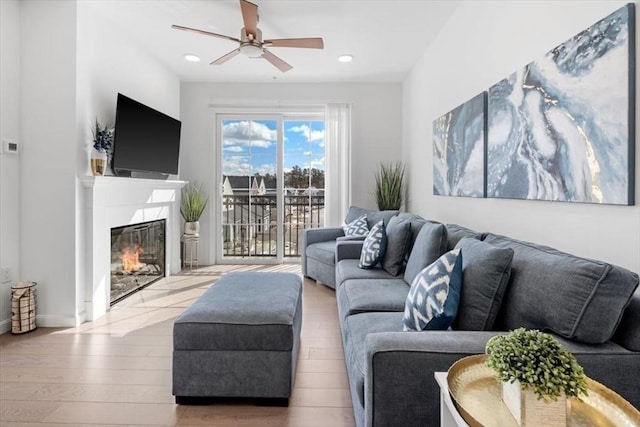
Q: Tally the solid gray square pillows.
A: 3